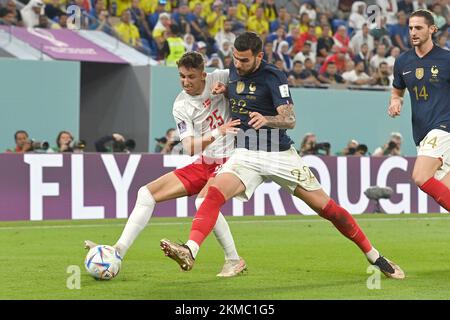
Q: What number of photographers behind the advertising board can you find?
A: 7